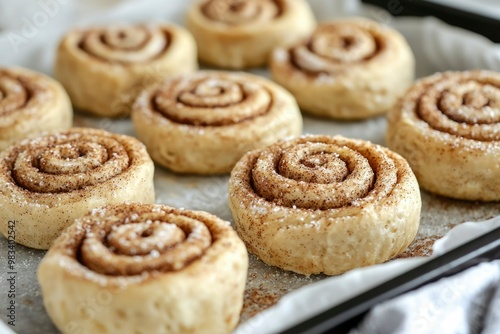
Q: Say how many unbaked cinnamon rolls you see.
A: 9